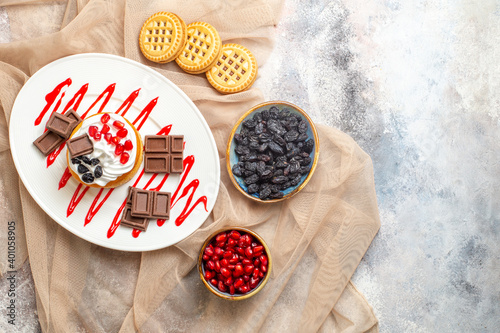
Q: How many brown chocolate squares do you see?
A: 12